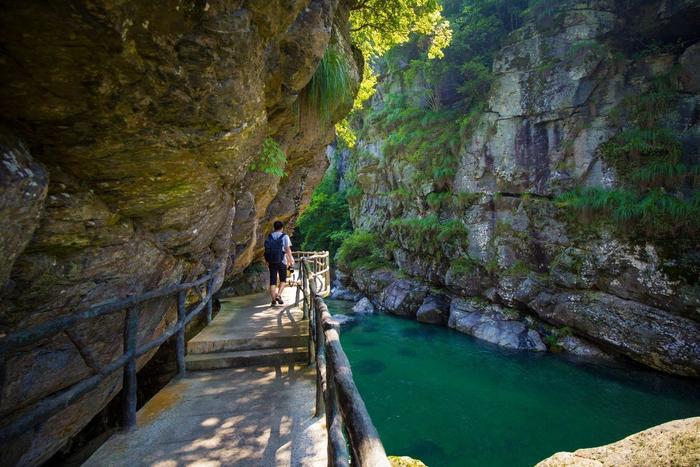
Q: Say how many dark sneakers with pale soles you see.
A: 2